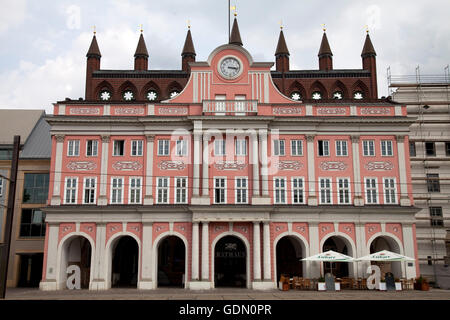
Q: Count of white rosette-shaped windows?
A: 8